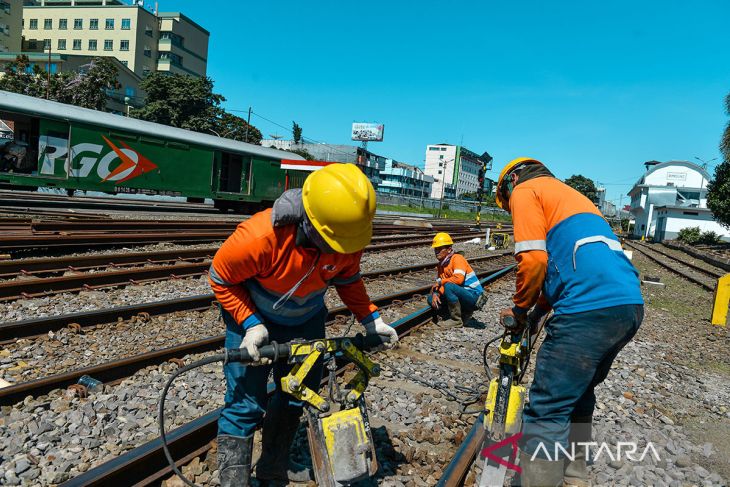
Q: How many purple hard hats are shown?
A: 0